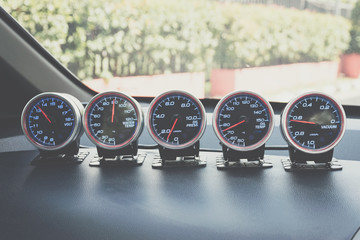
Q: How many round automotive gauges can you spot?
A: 5